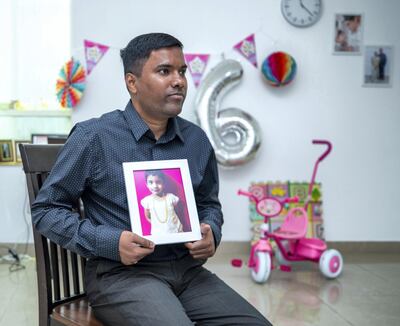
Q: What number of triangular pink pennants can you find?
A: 3